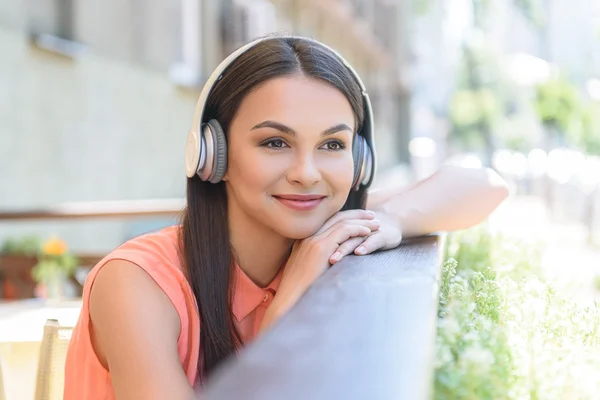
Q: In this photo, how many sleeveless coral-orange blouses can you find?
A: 1